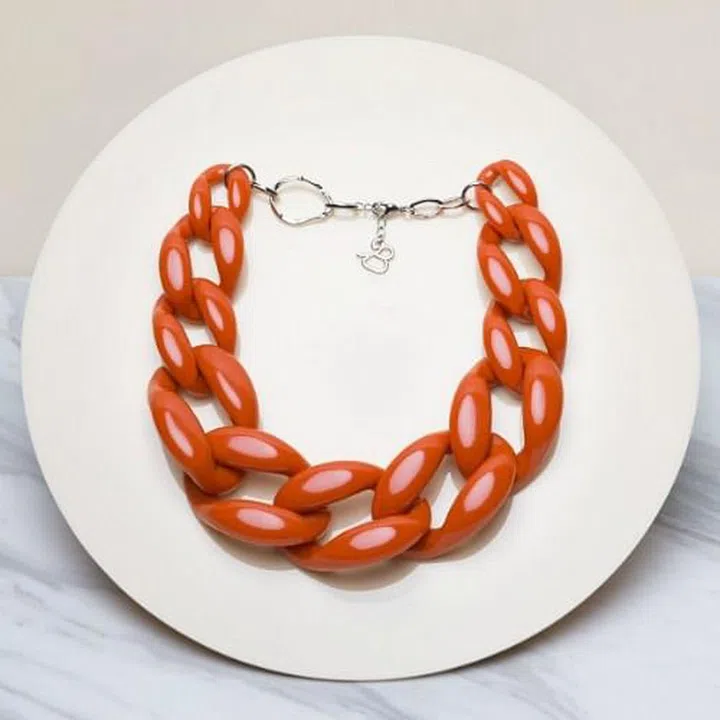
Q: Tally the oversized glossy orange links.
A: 11